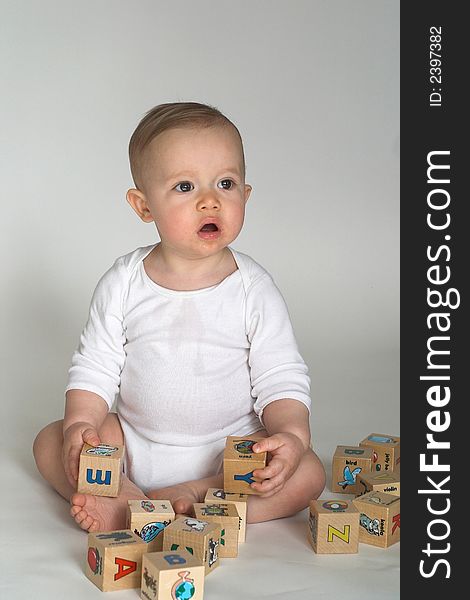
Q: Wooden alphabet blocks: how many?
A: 13